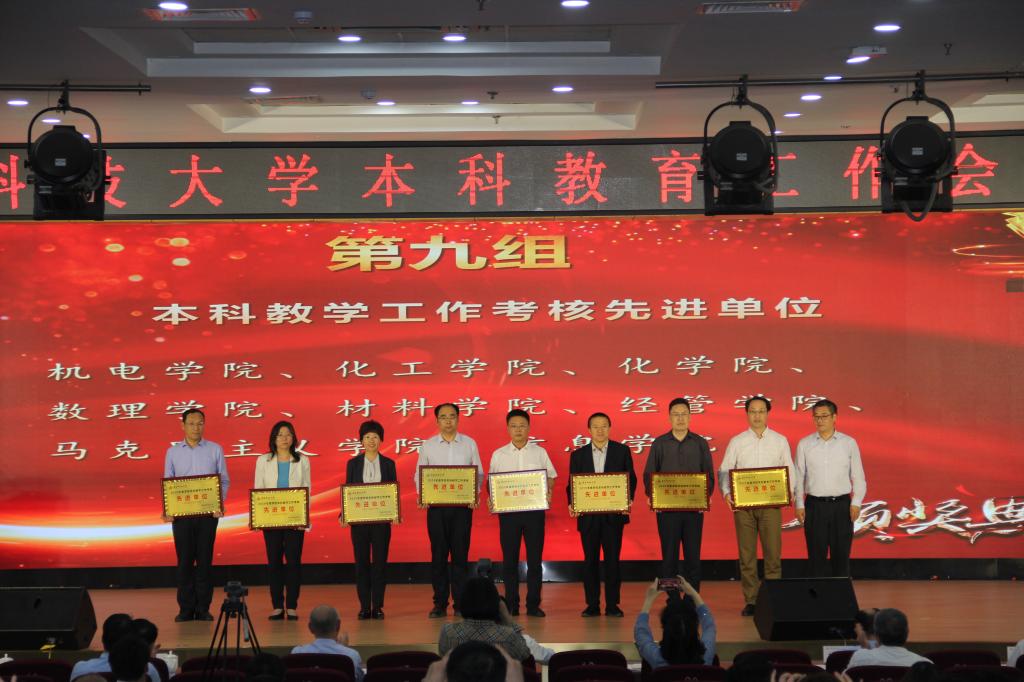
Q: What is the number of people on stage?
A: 9